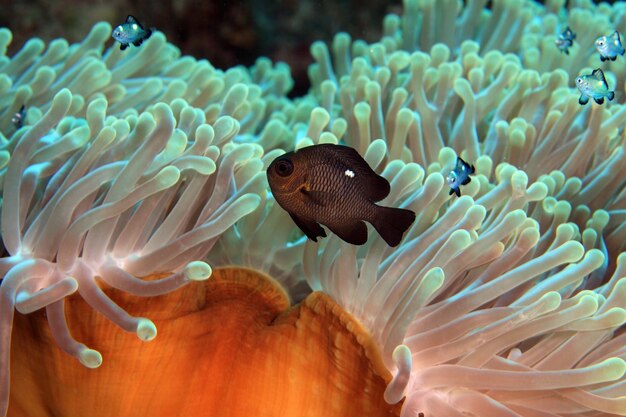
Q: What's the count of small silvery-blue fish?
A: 6